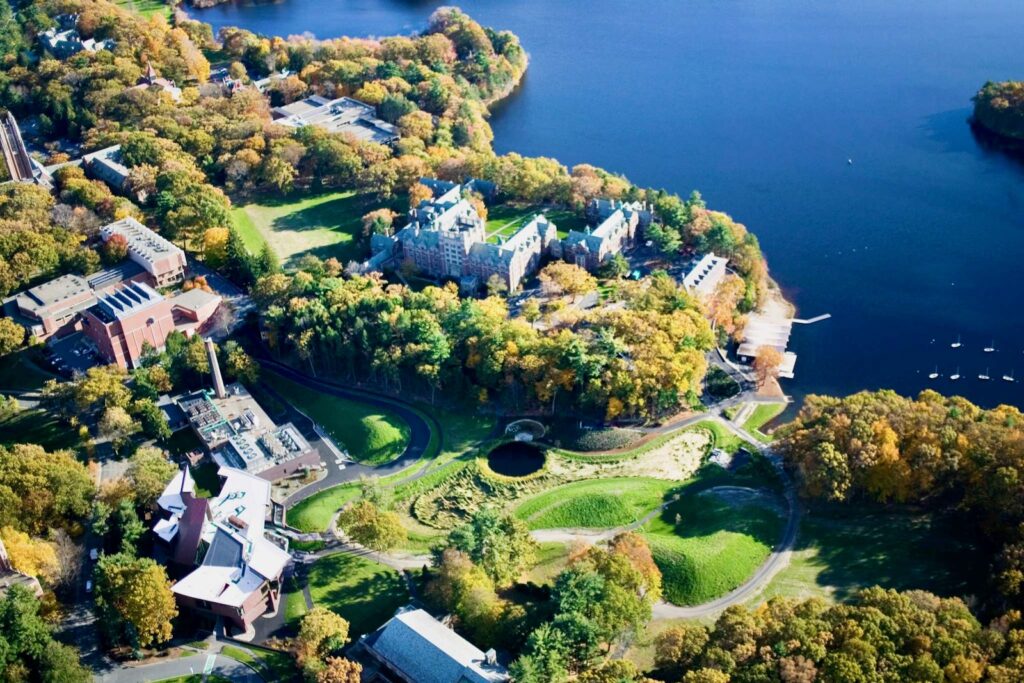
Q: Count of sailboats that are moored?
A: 6